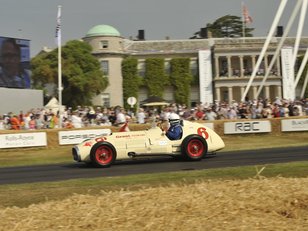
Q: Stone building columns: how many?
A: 12